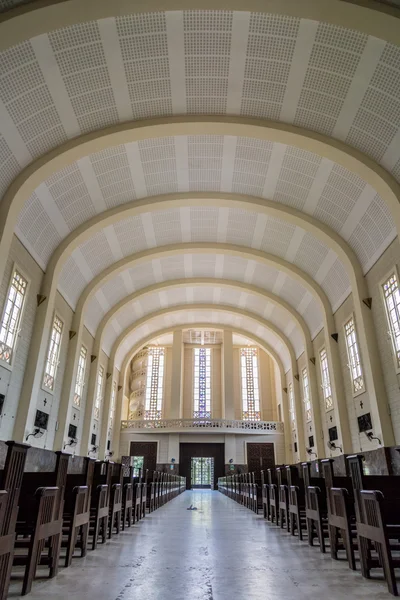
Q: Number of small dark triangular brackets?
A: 10